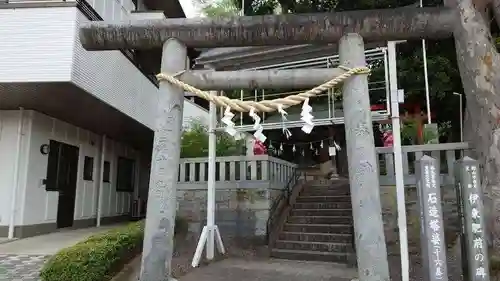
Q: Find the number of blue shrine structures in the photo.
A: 0